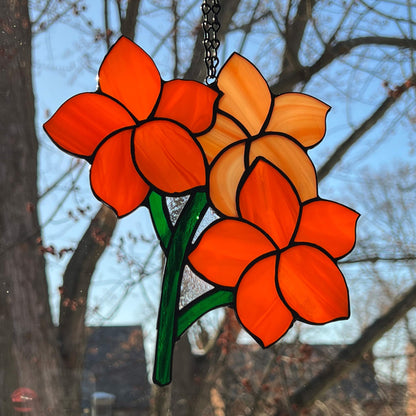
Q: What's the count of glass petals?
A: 15